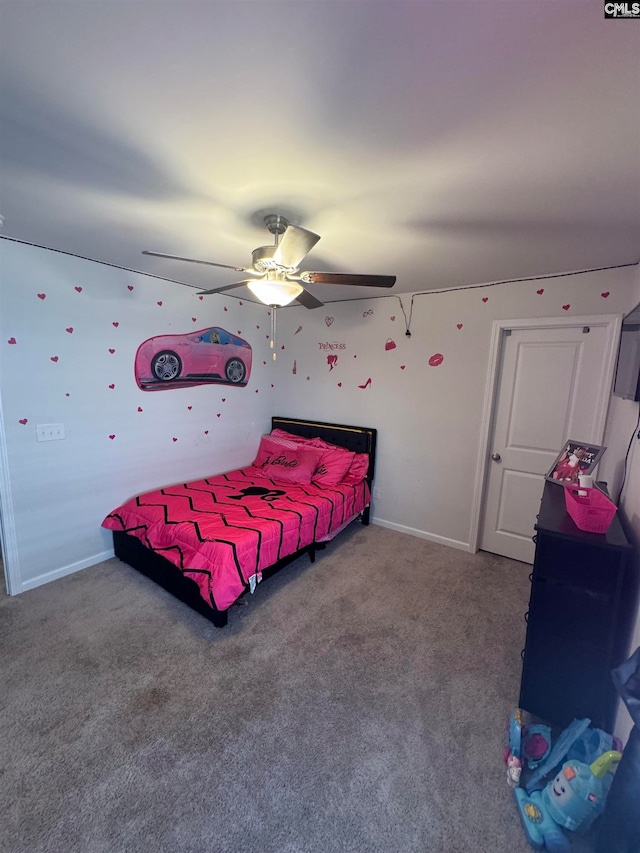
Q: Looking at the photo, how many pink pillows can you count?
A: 5